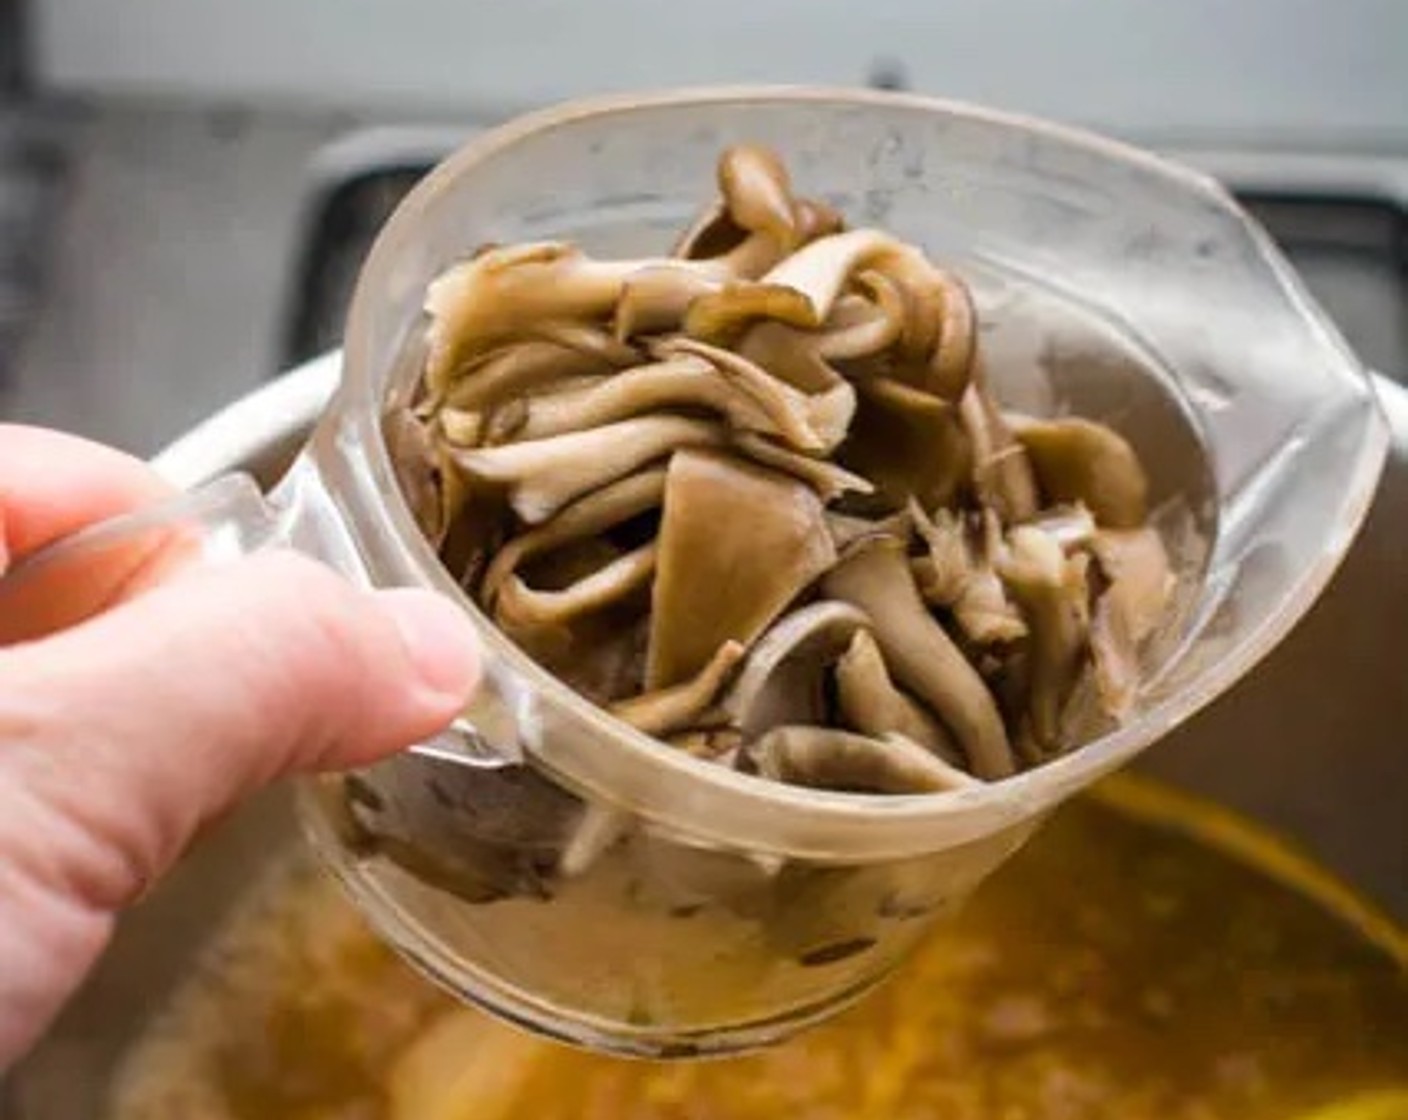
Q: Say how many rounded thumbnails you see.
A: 1